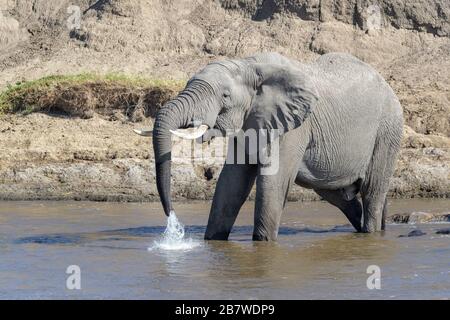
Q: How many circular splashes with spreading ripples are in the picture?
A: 1